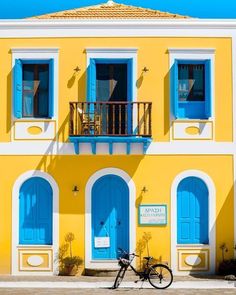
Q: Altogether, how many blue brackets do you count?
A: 5